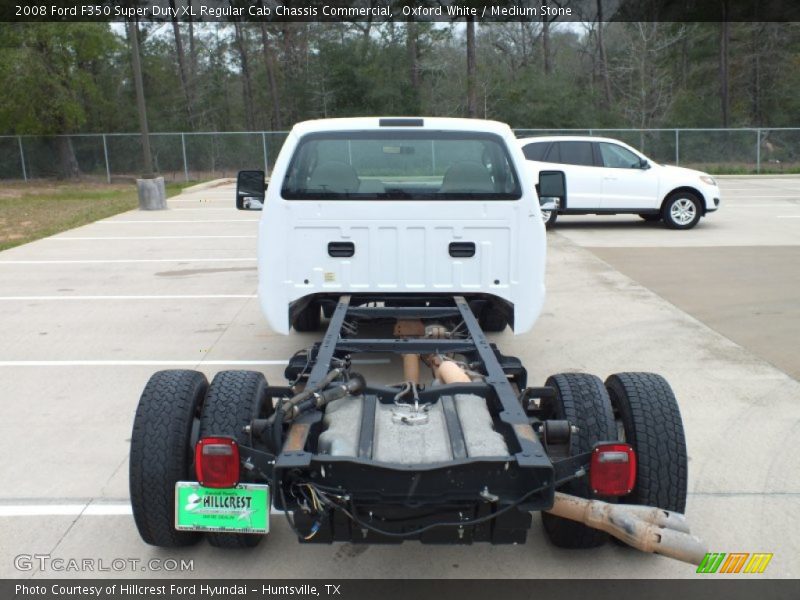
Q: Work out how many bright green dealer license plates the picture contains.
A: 1